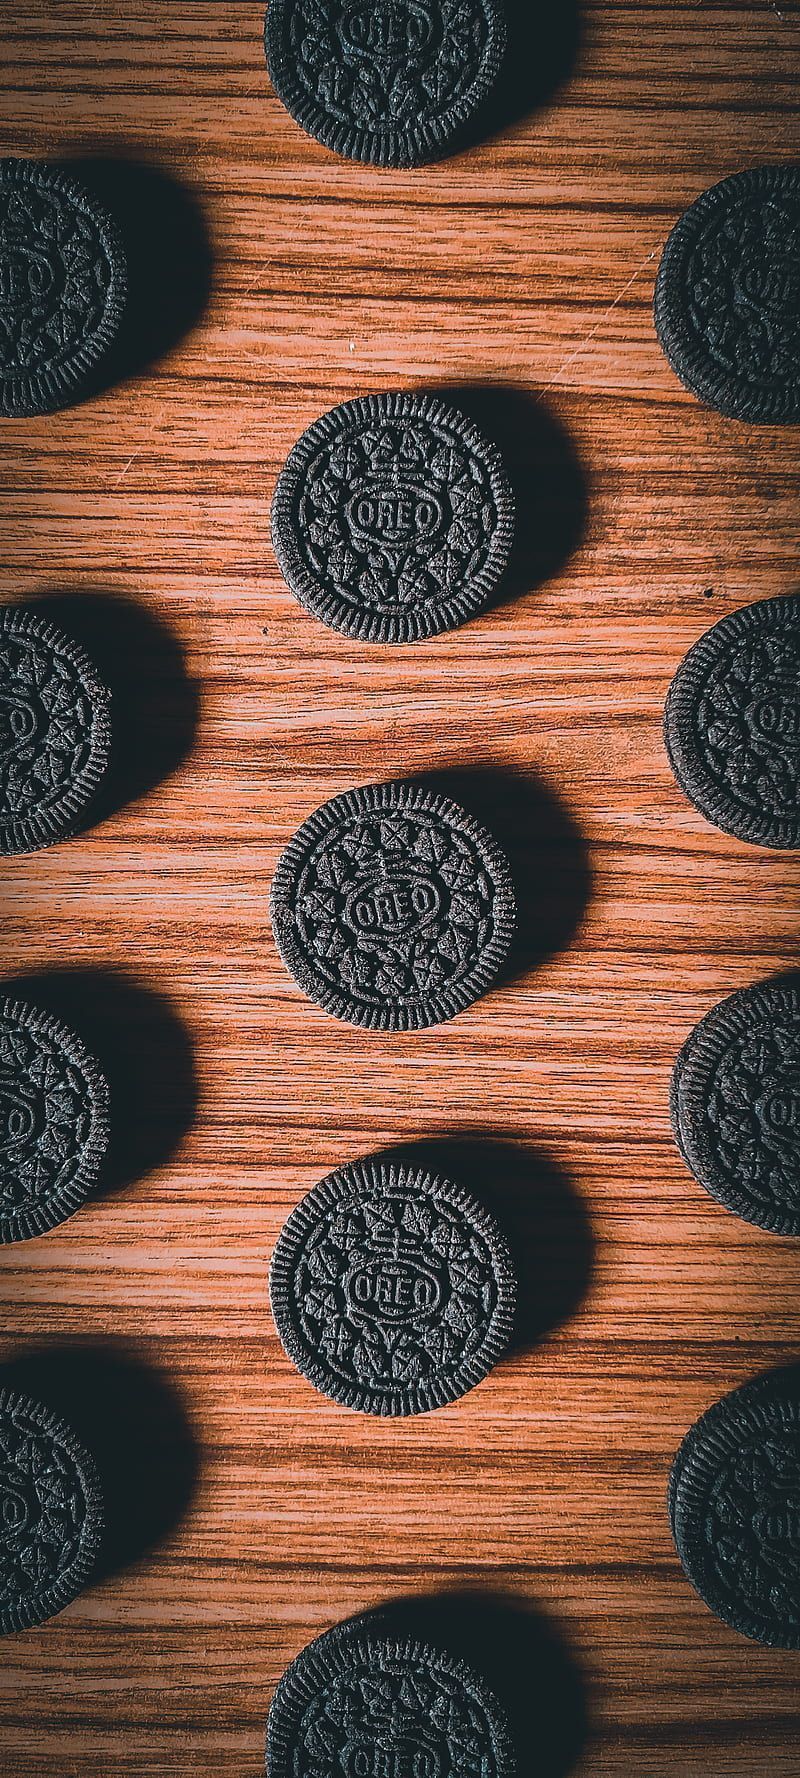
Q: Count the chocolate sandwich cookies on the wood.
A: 13